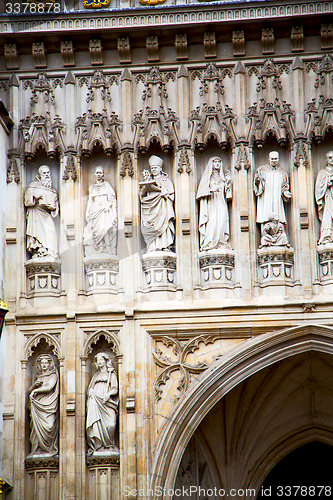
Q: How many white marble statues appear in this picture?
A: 8